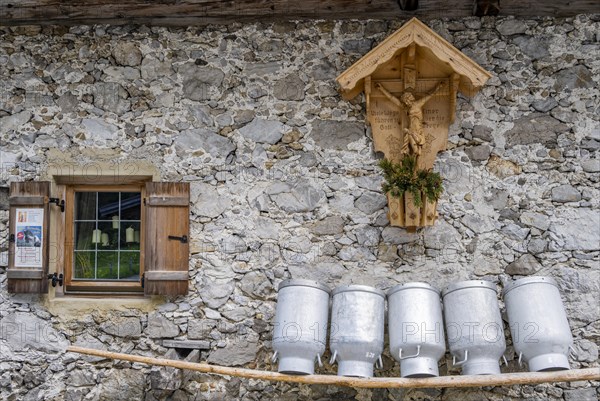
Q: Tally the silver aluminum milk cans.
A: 5